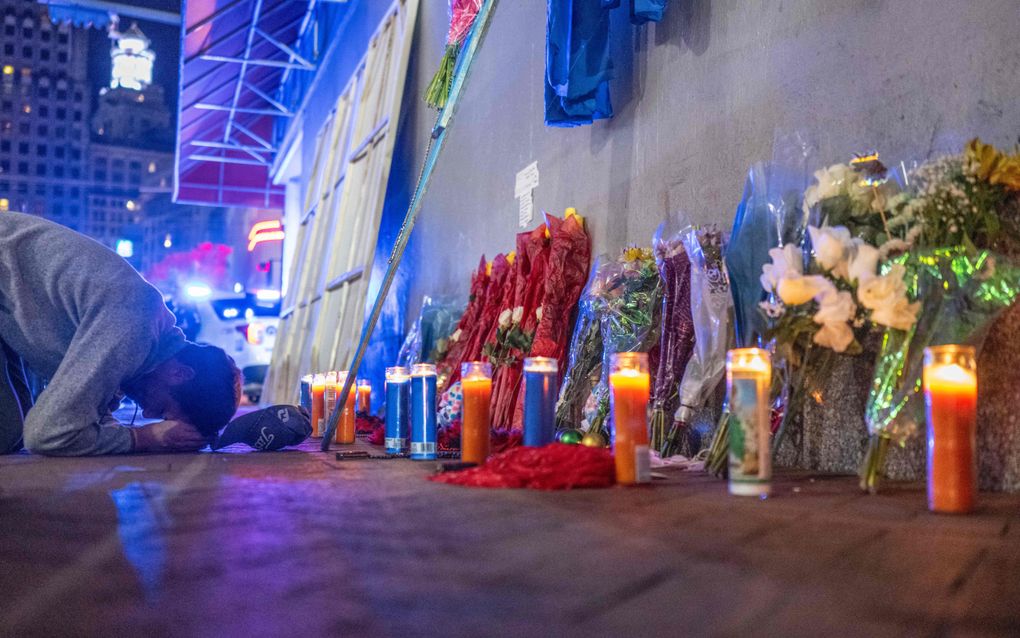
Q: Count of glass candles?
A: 12